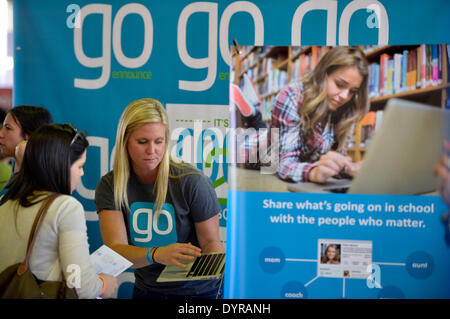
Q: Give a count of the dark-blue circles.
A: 4